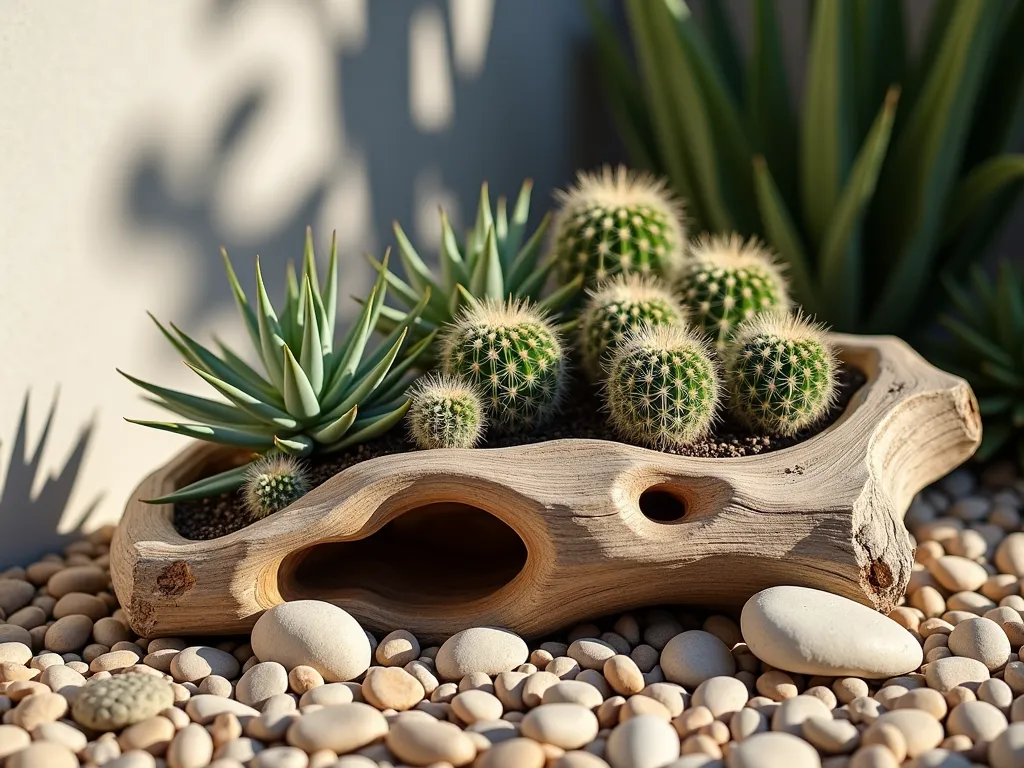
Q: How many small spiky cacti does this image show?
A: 8